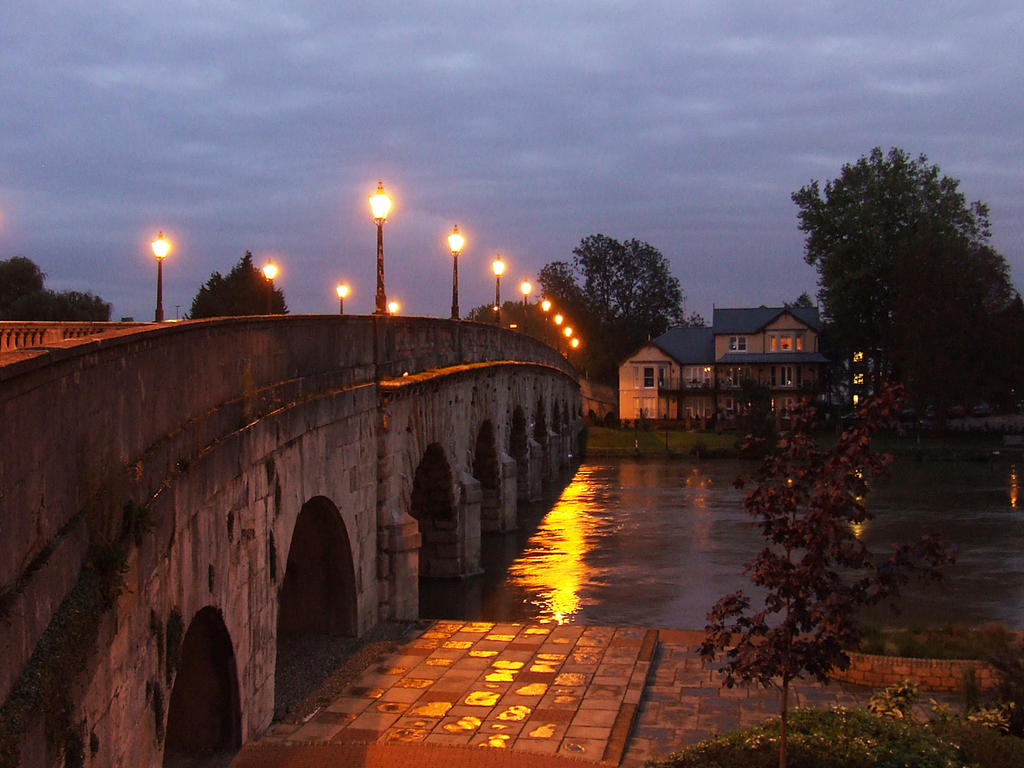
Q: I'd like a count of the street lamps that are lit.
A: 12